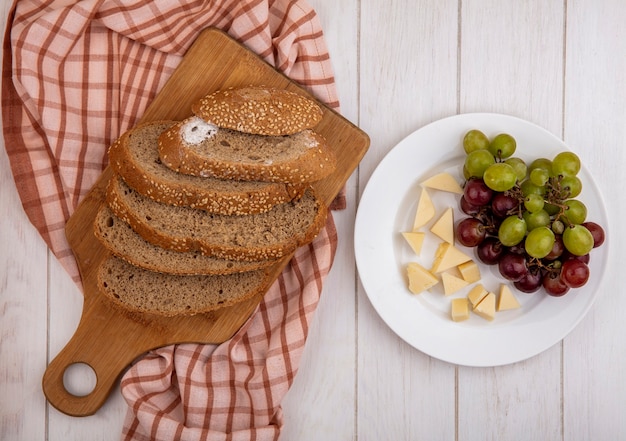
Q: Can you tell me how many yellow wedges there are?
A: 12